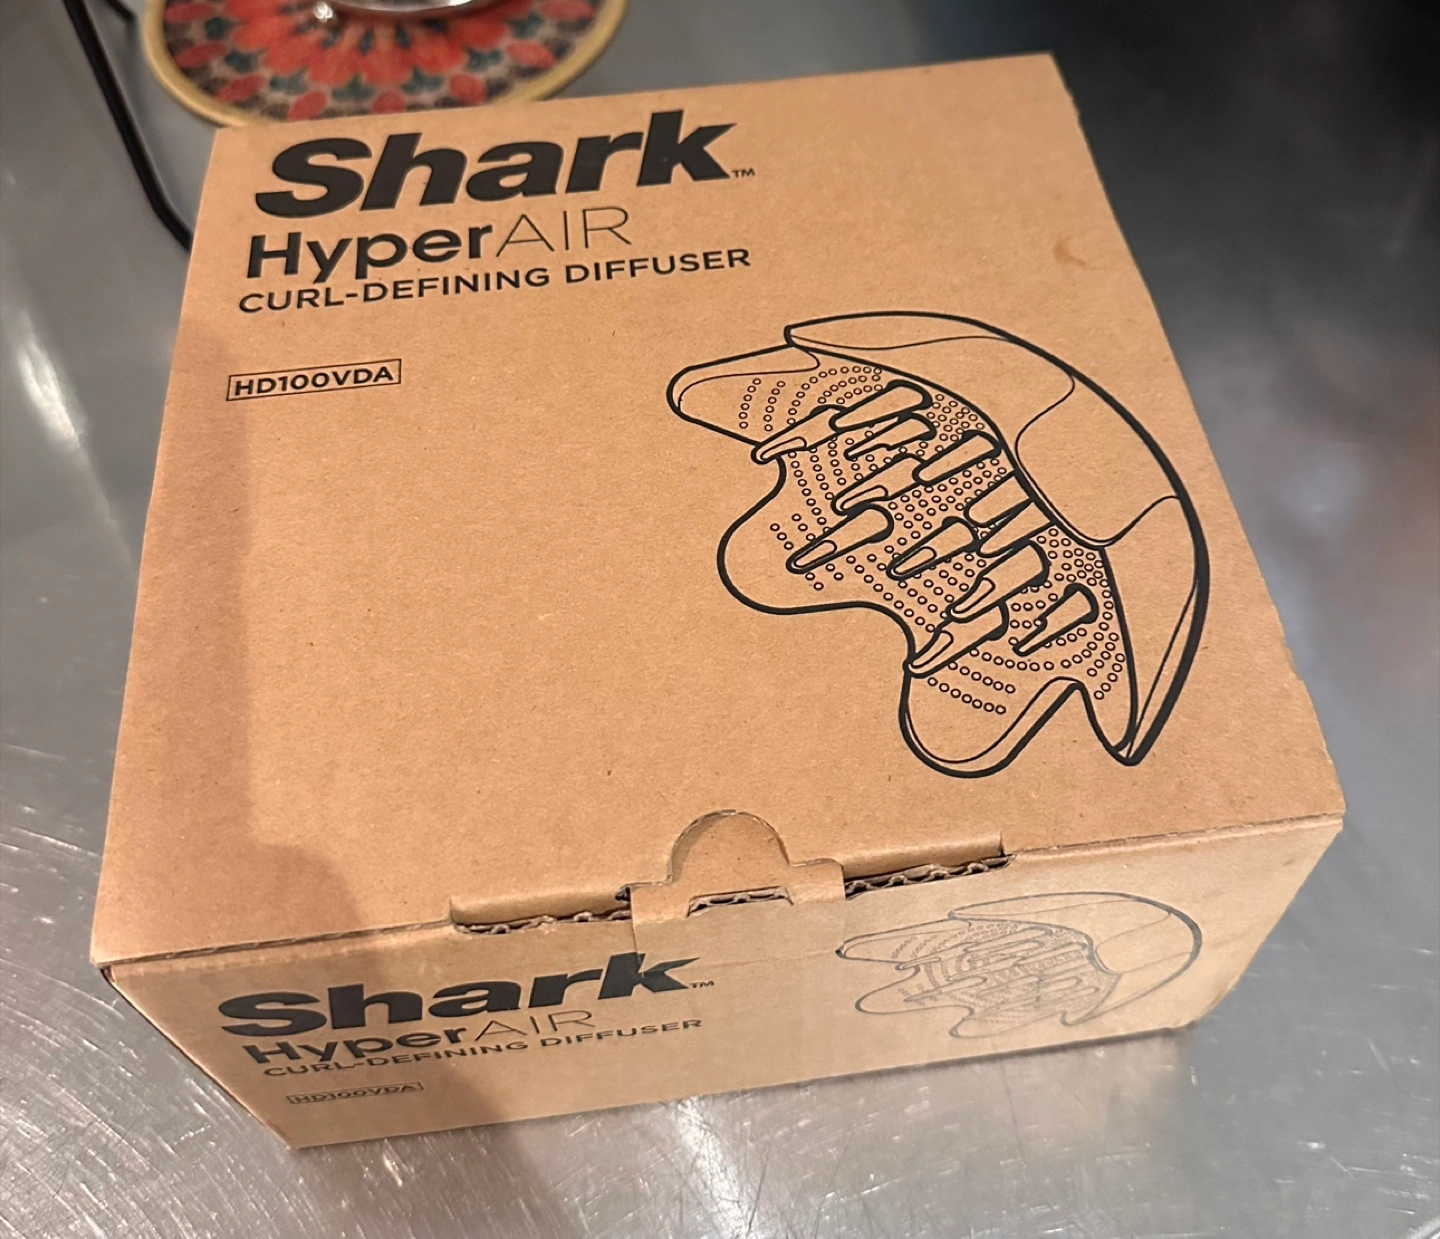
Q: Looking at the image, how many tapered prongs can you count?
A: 12